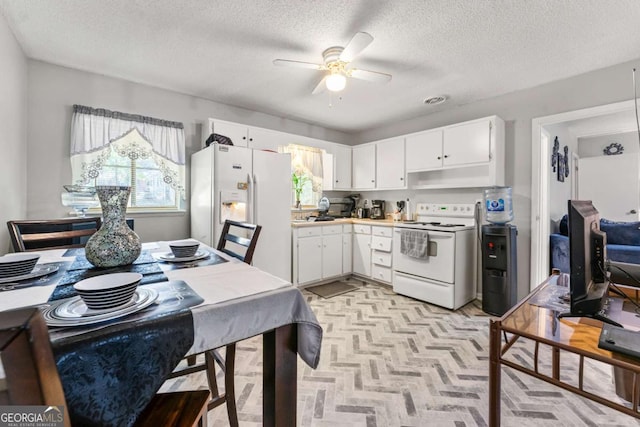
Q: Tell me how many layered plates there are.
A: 3